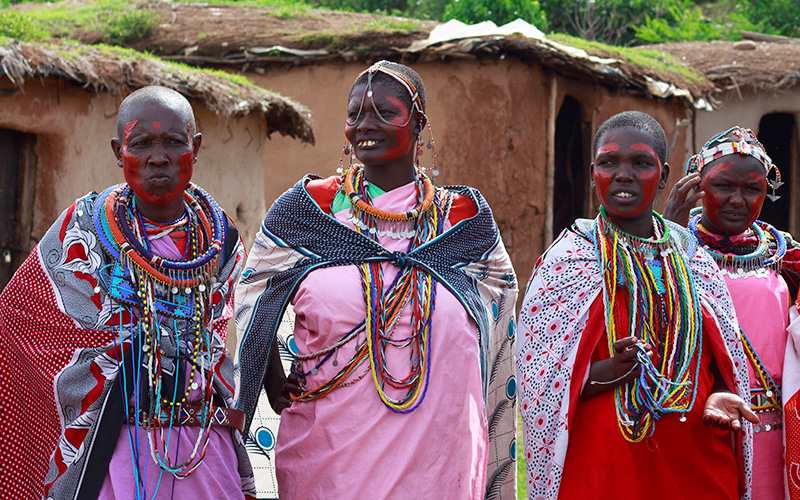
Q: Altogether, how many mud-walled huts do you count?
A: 3